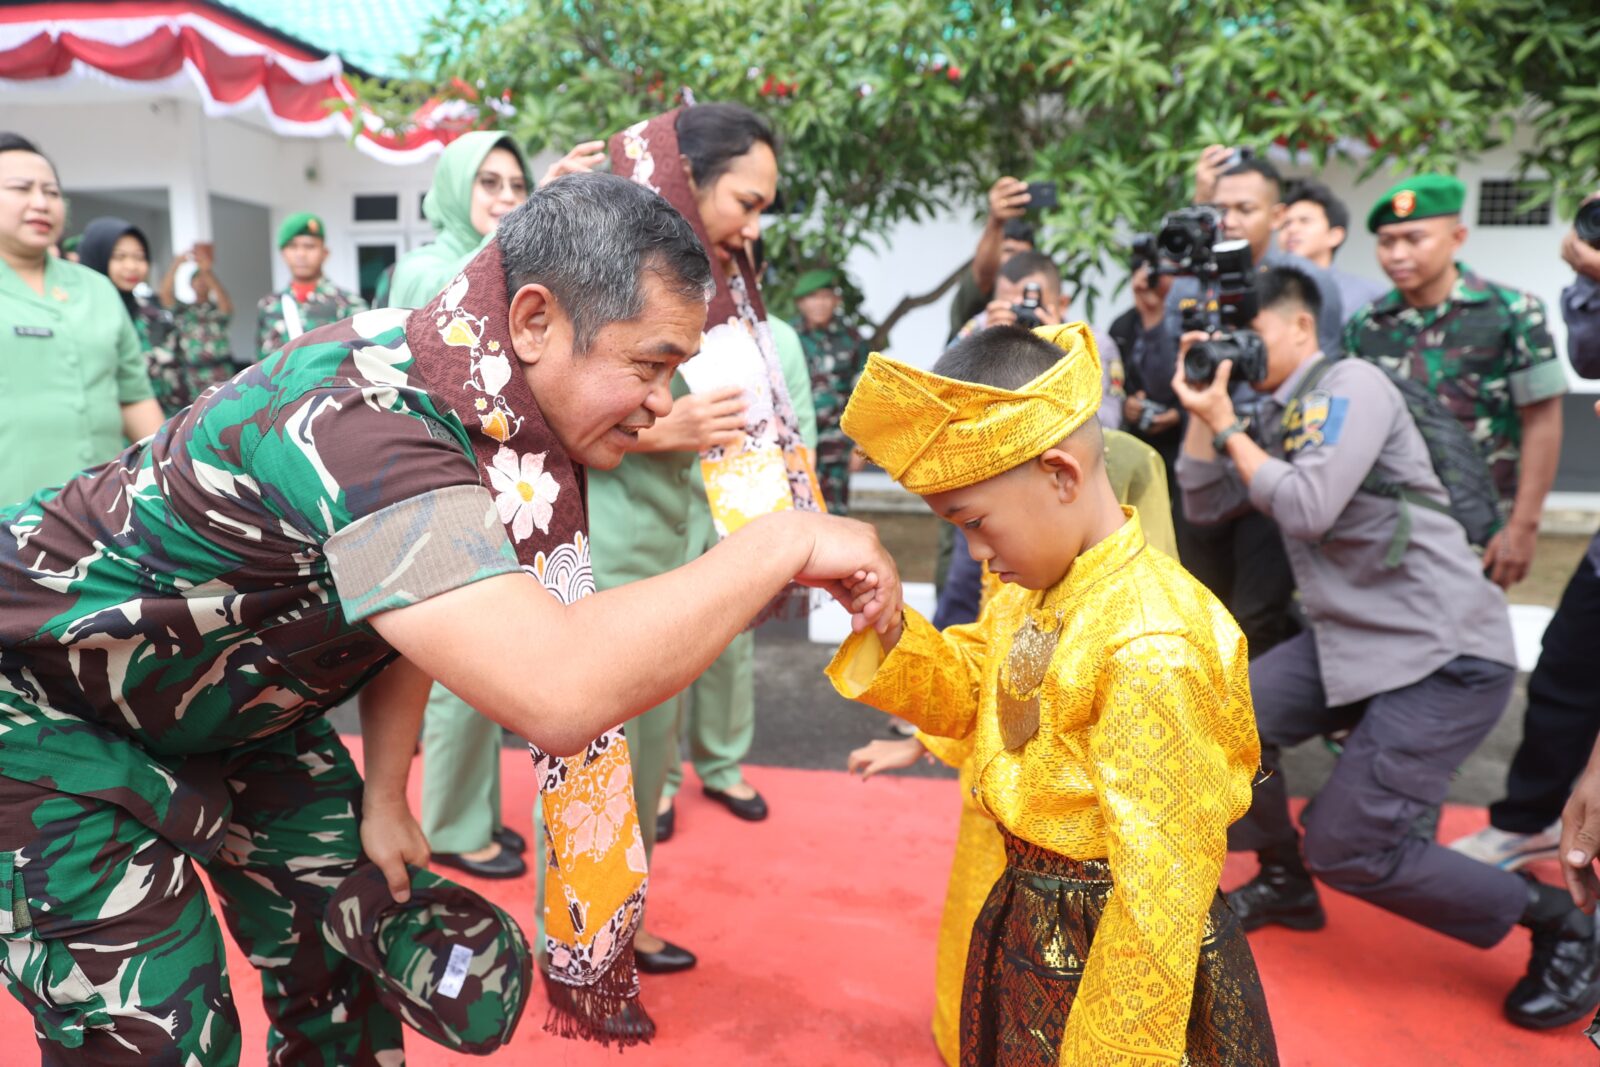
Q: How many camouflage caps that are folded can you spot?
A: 1